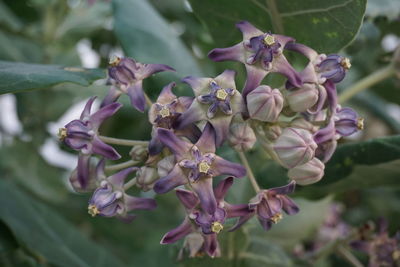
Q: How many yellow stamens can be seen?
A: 11